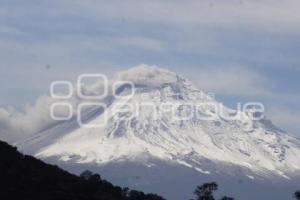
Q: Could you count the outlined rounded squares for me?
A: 5